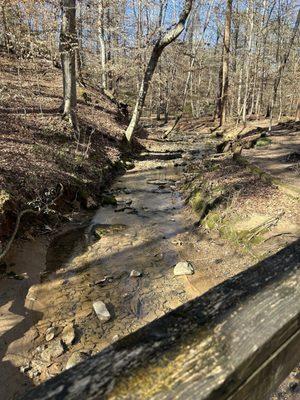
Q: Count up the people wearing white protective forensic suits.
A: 0